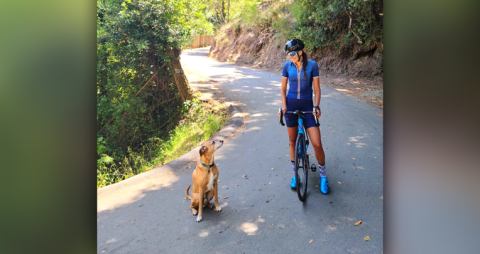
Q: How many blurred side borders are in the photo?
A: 2